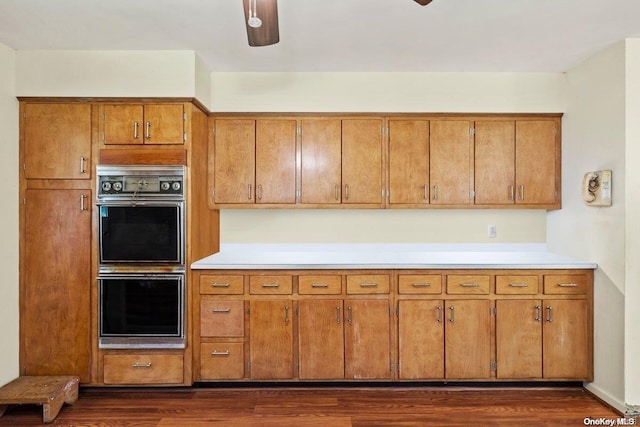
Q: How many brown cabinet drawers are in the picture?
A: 11